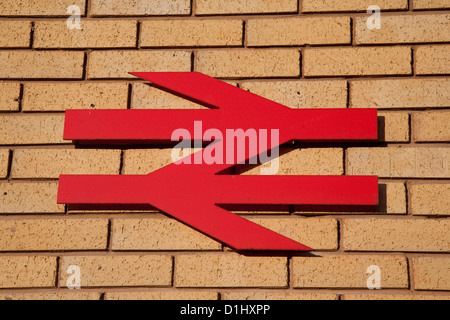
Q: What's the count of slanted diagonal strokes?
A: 3